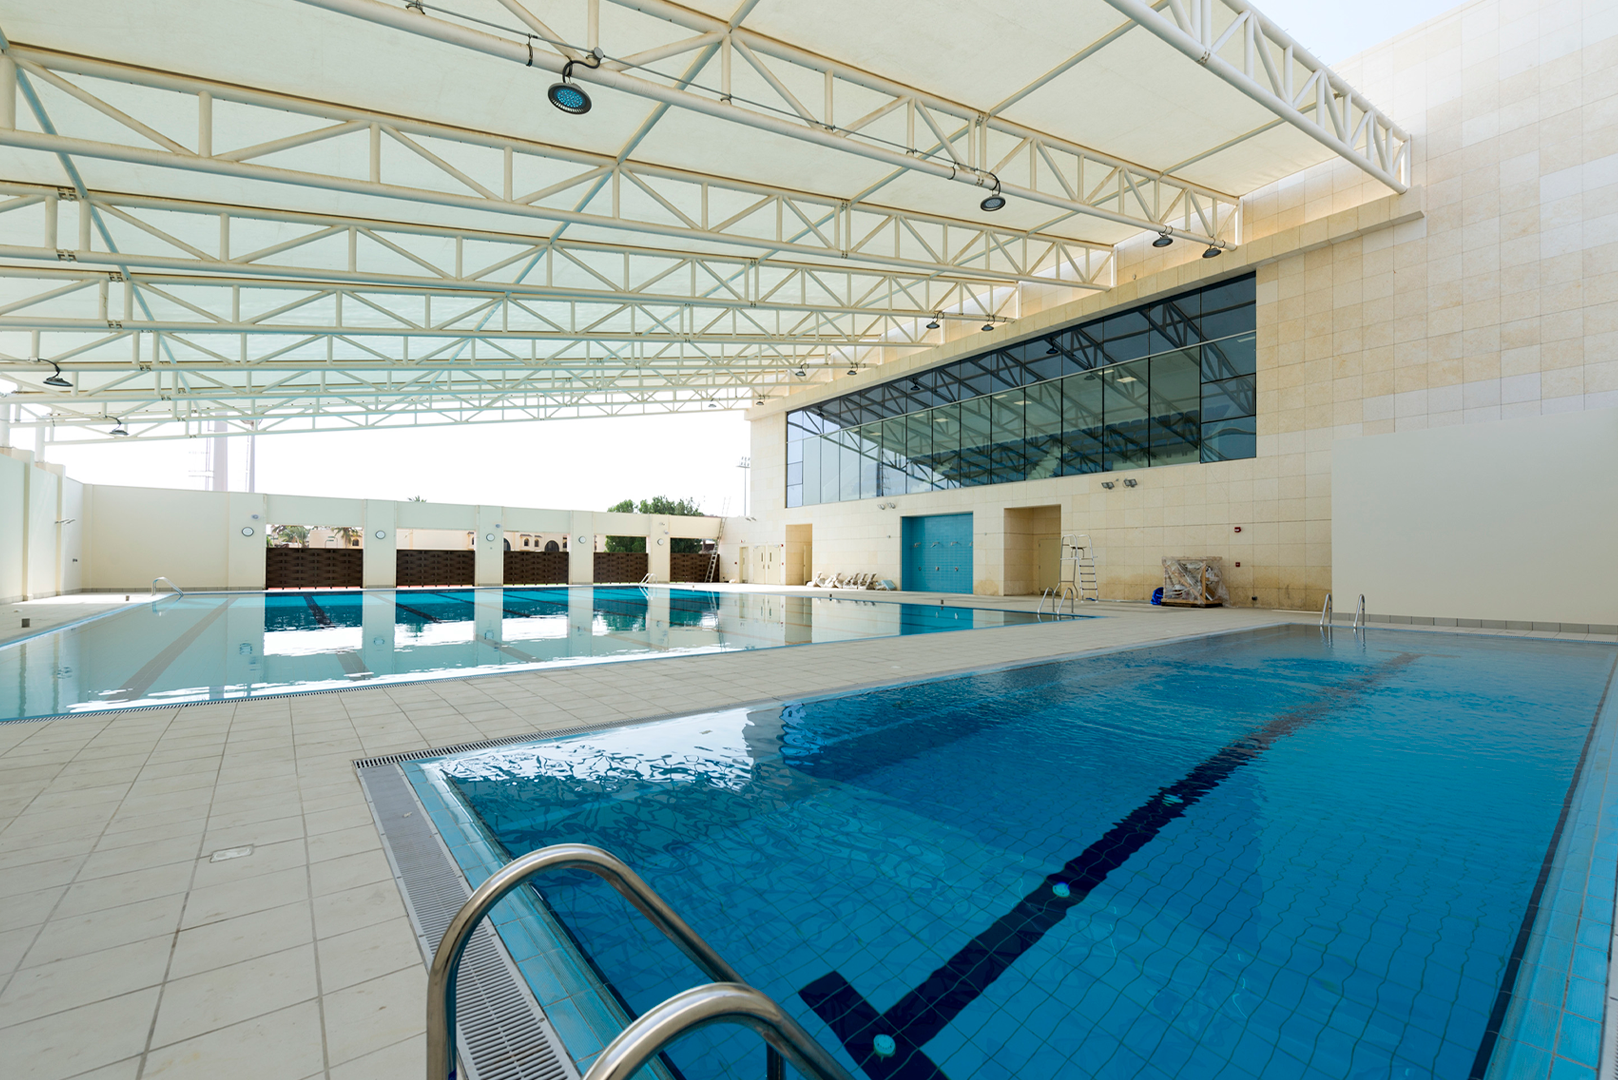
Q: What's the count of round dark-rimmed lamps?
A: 12